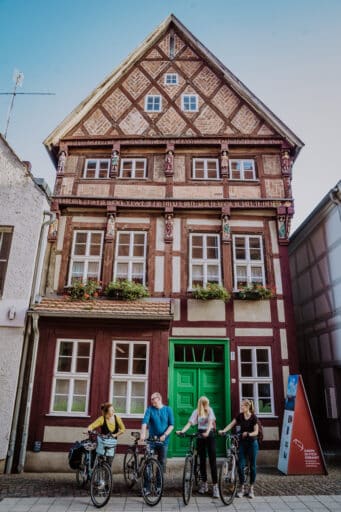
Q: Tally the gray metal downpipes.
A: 2